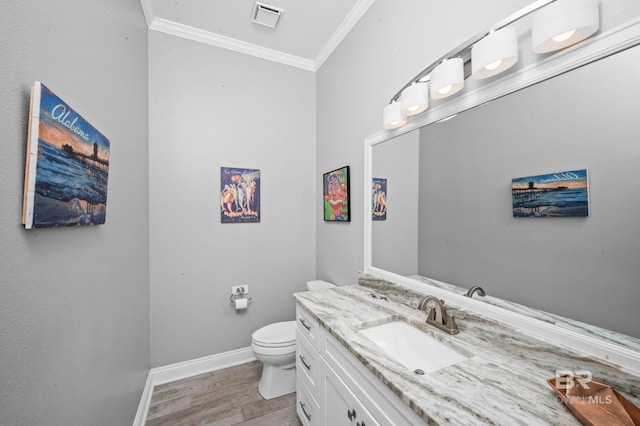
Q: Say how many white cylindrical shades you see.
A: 5